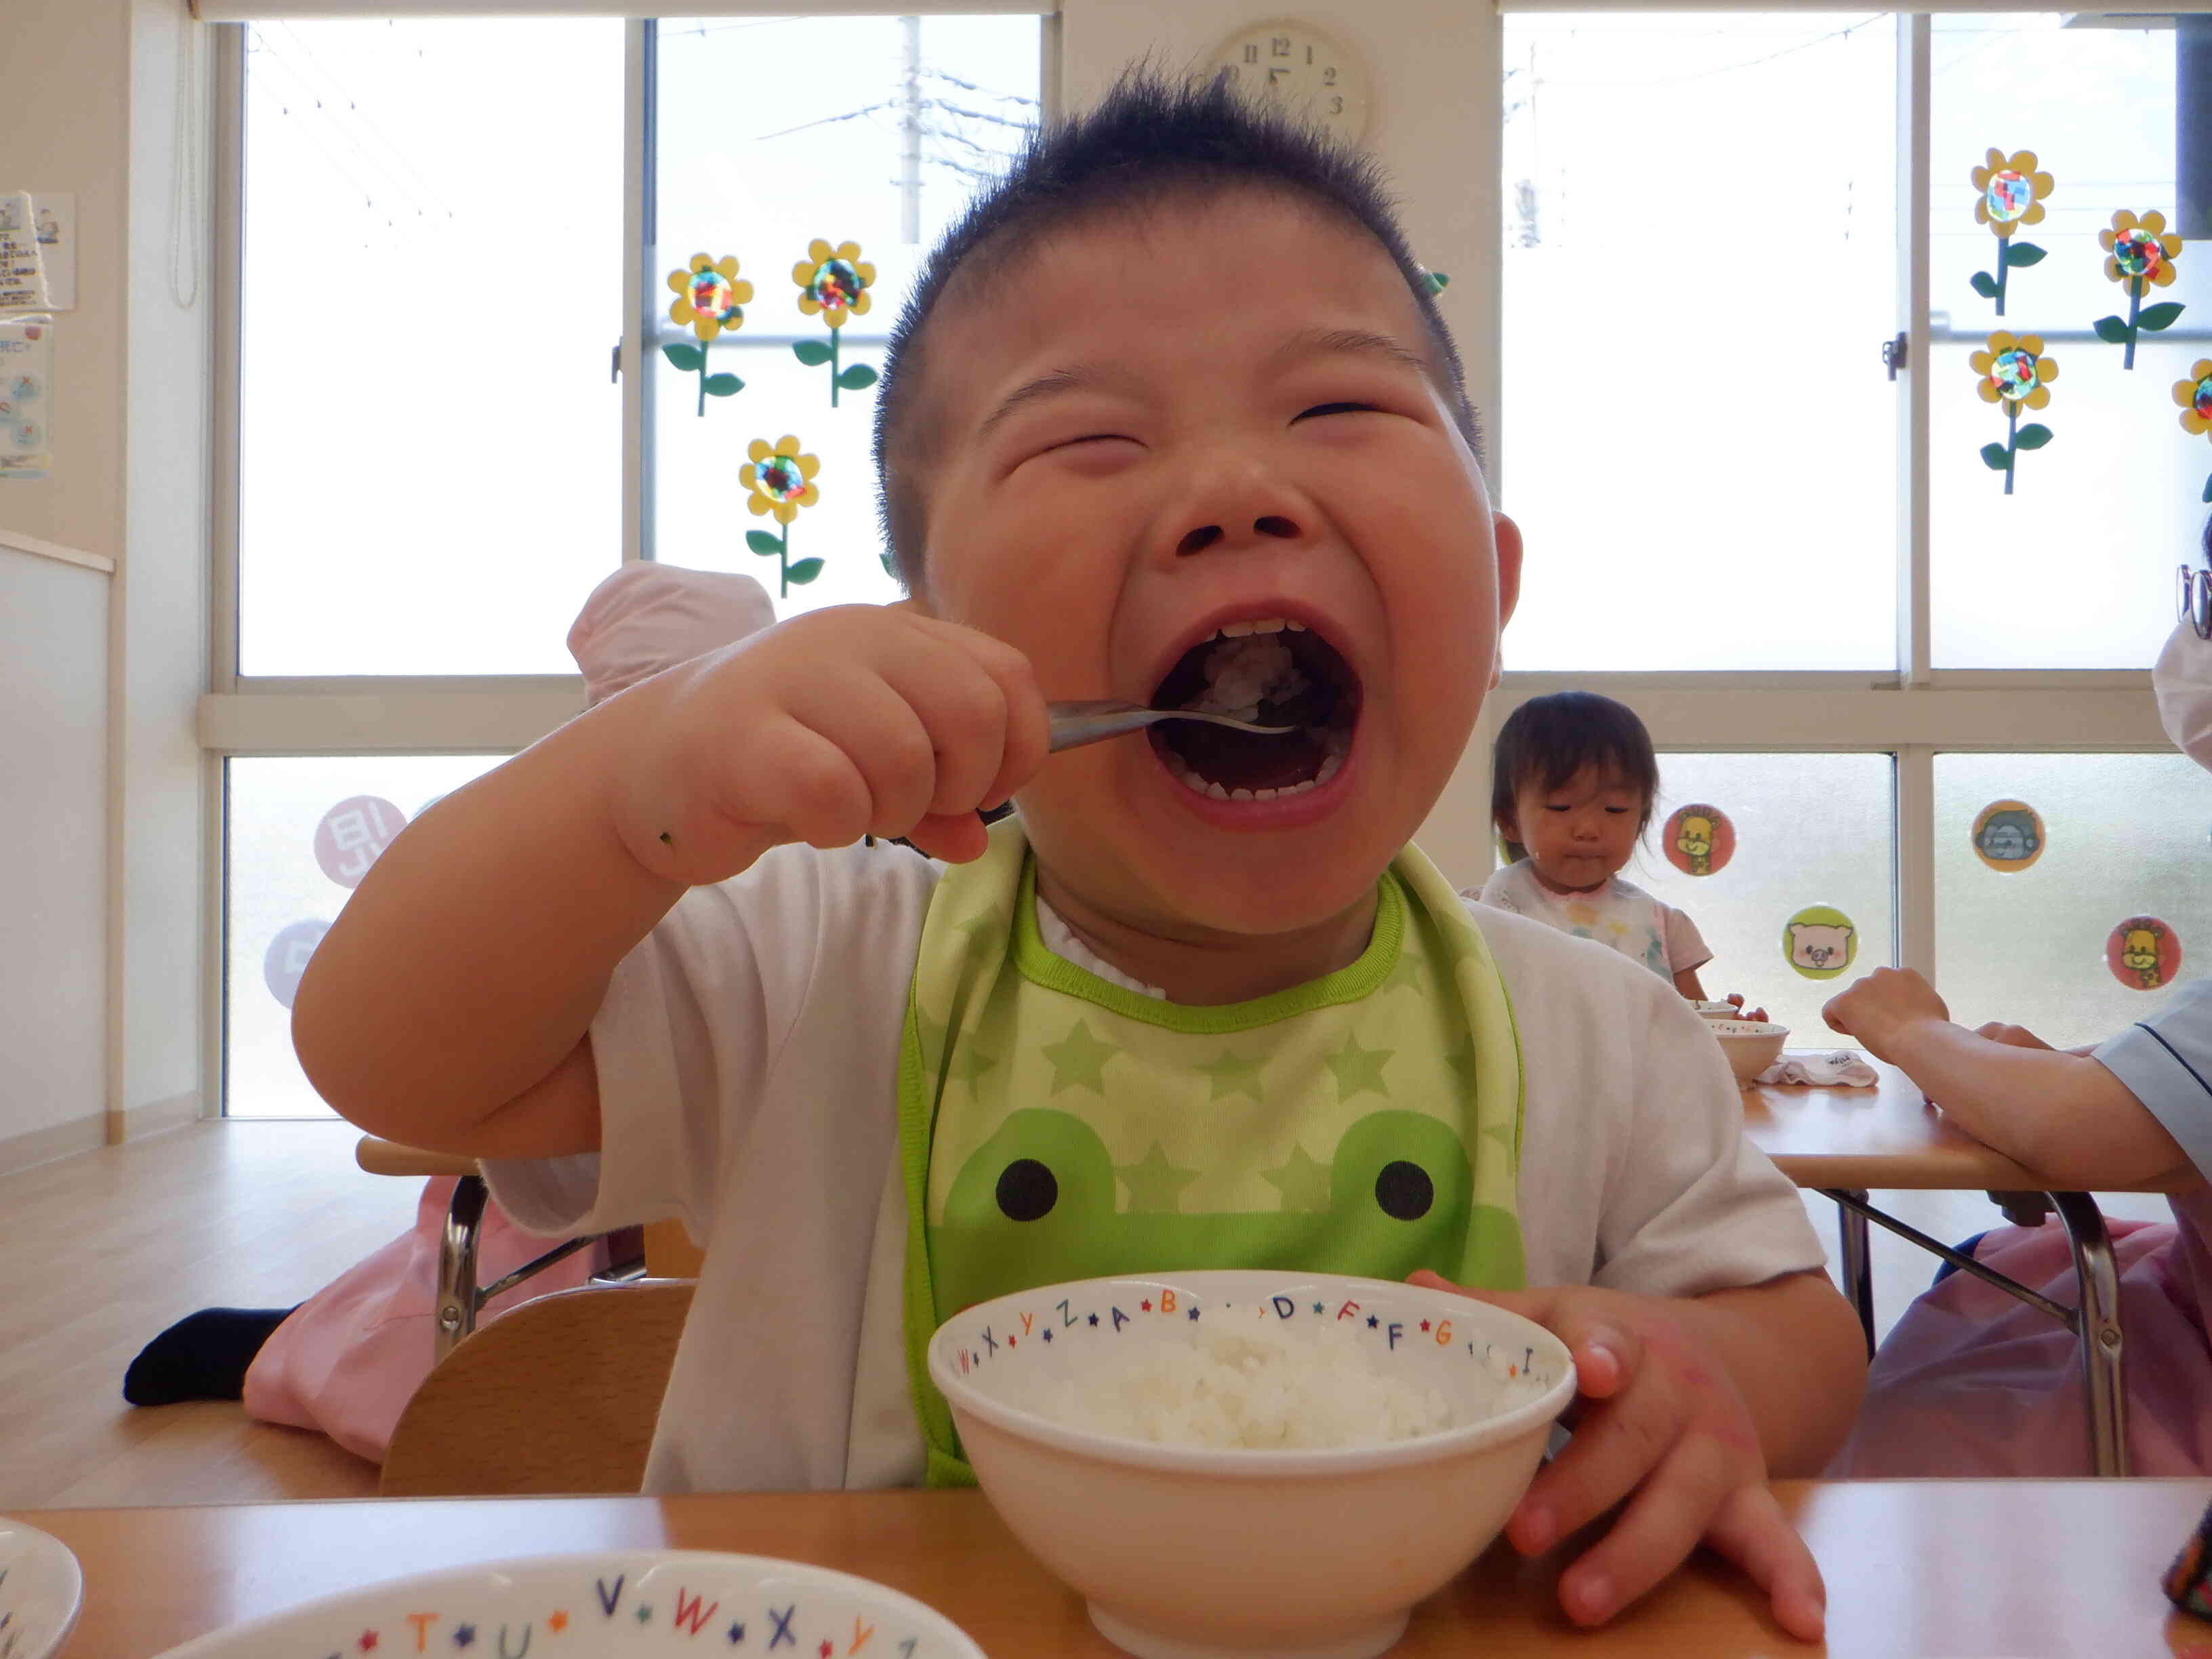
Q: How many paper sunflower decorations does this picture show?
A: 7